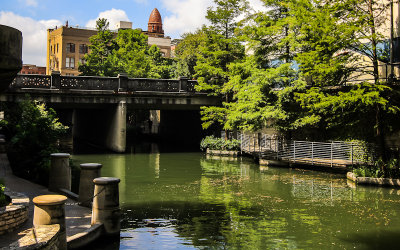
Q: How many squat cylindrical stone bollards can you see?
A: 4